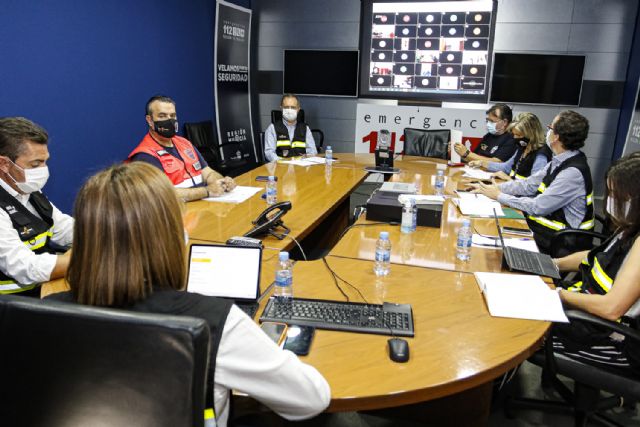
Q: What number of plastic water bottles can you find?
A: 7